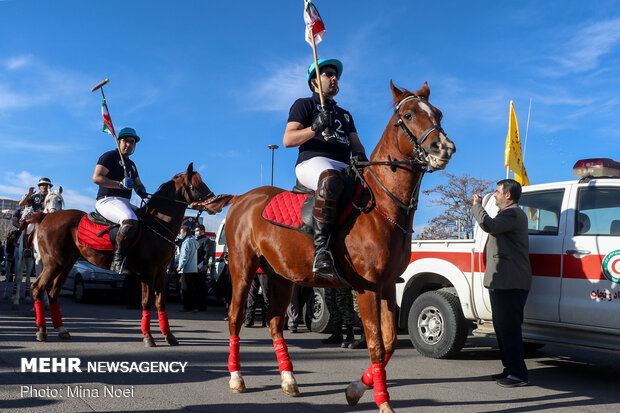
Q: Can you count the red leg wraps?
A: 8